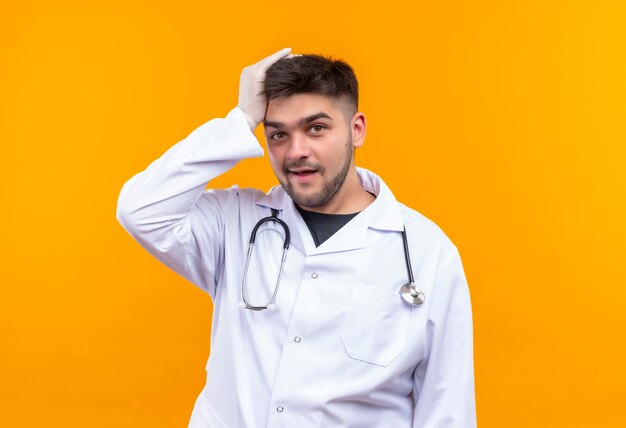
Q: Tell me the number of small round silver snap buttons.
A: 3